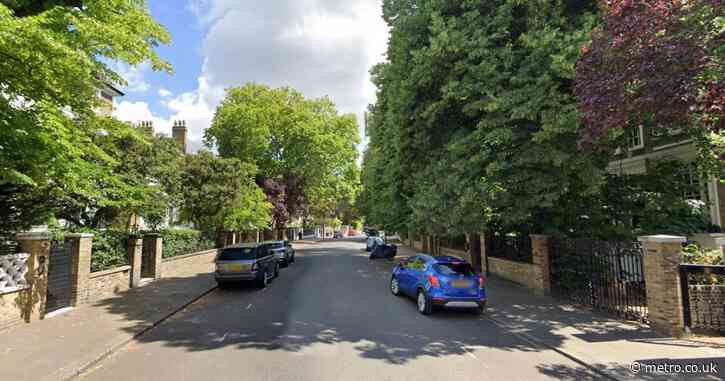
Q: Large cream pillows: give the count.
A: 0